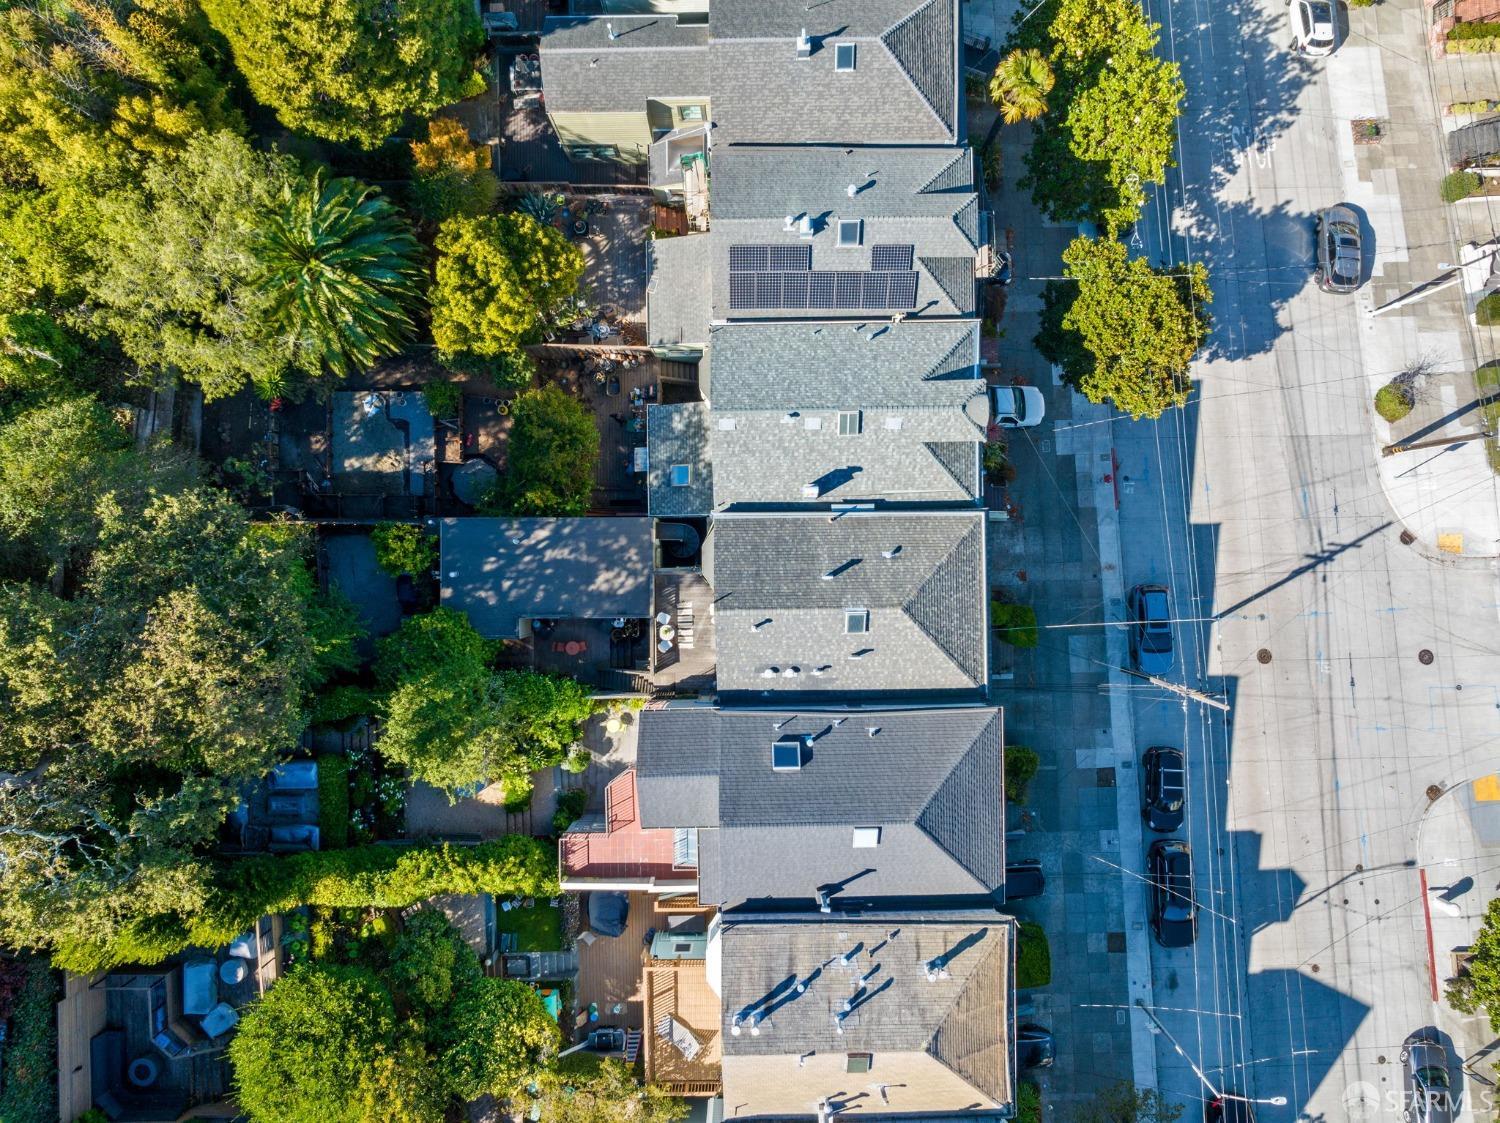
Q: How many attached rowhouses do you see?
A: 6